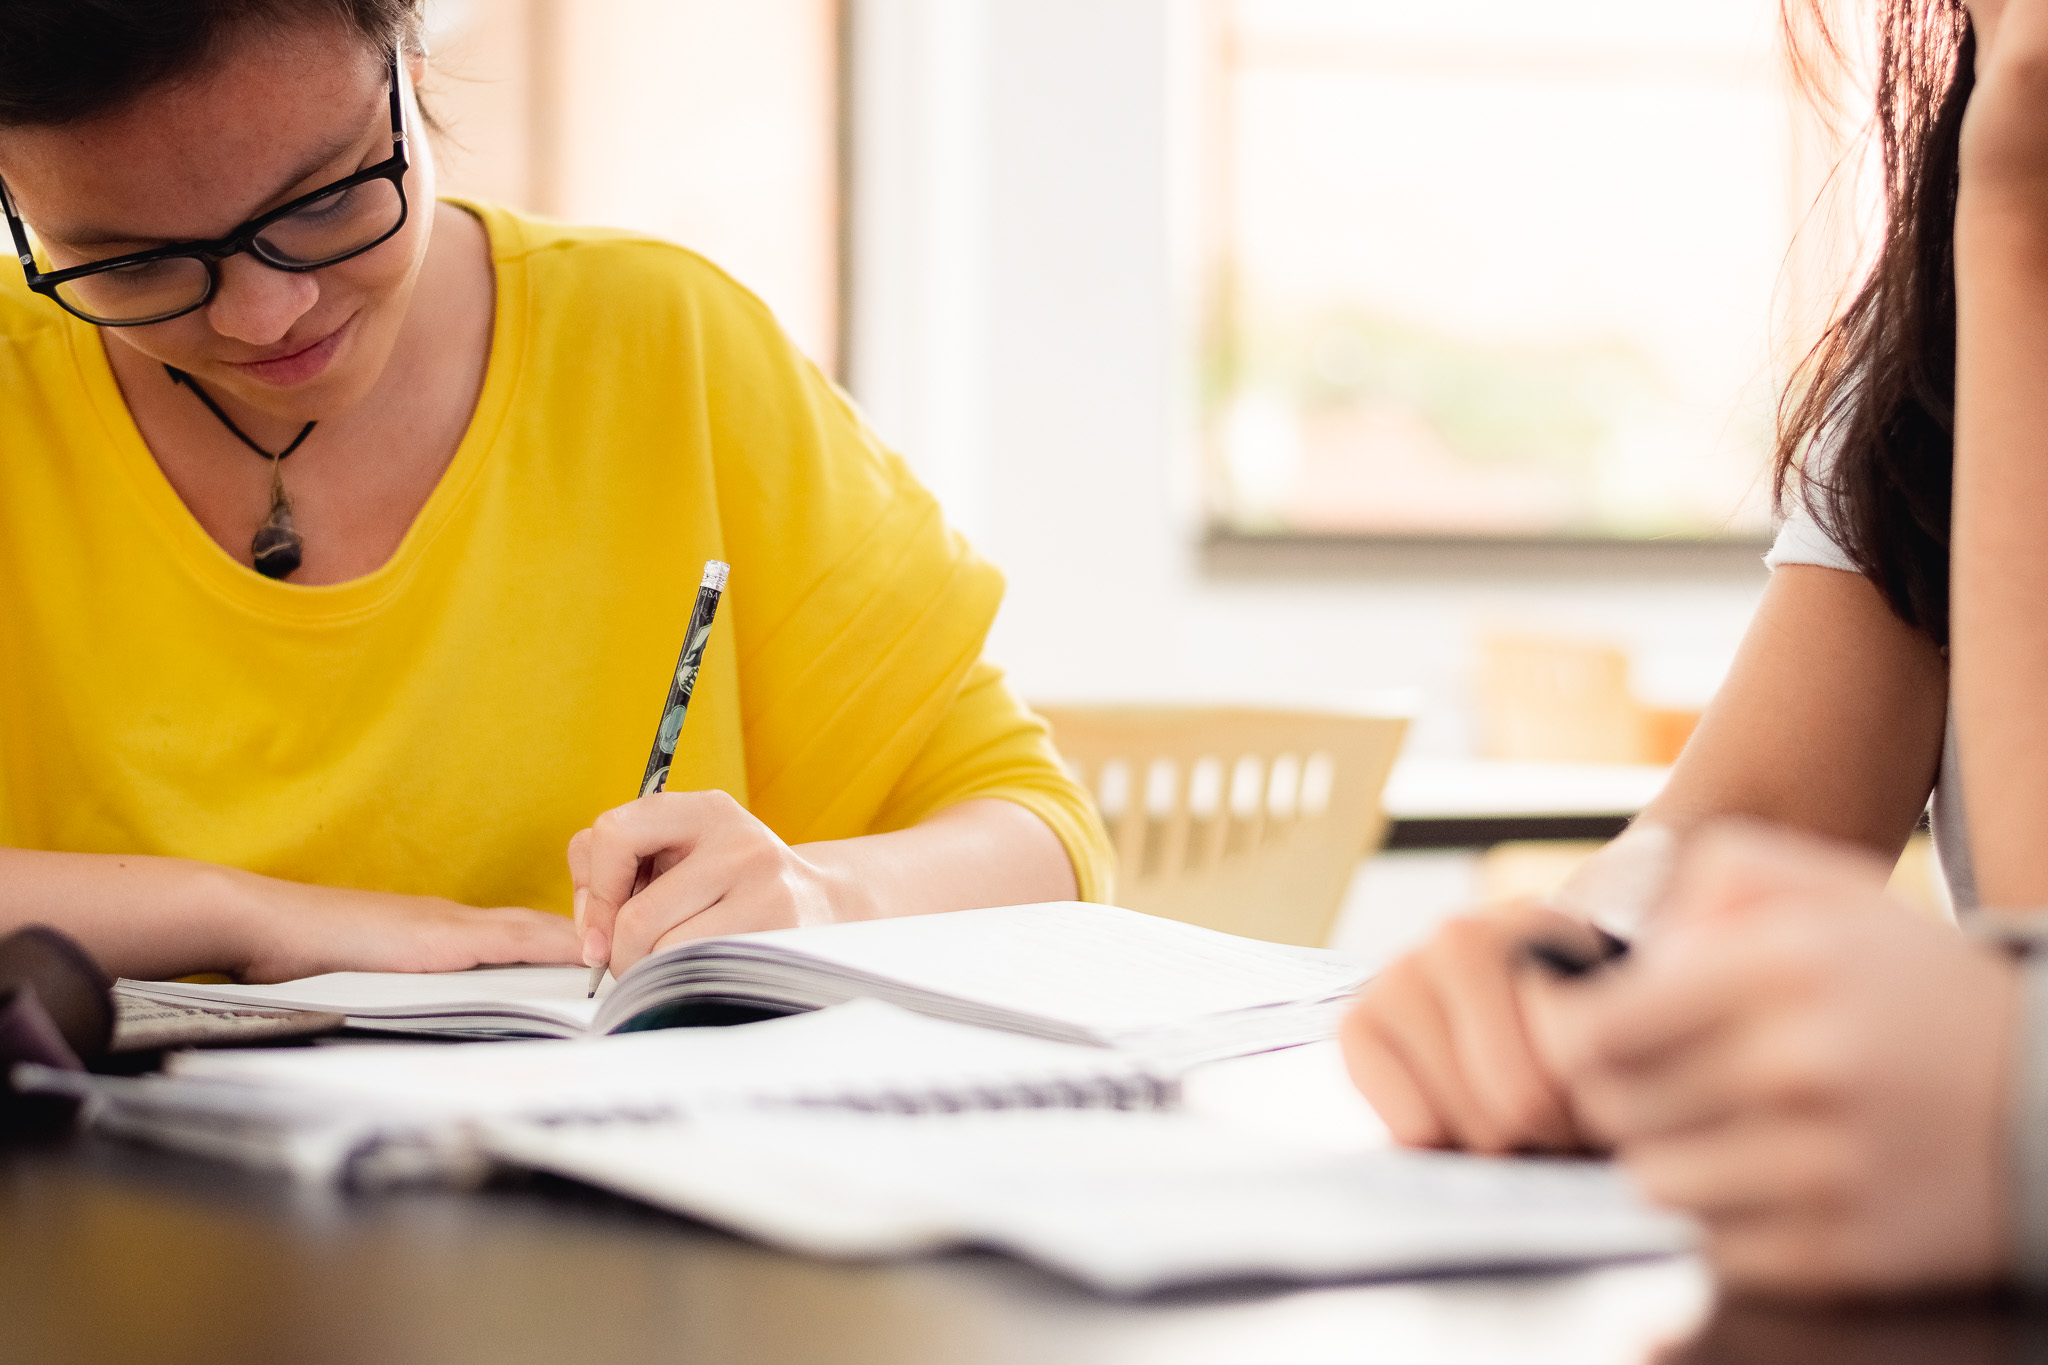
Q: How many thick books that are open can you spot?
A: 1